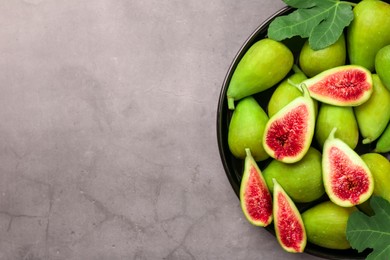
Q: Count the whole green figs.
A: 12